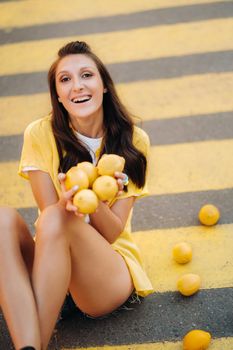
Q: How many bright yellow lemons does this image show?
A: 9